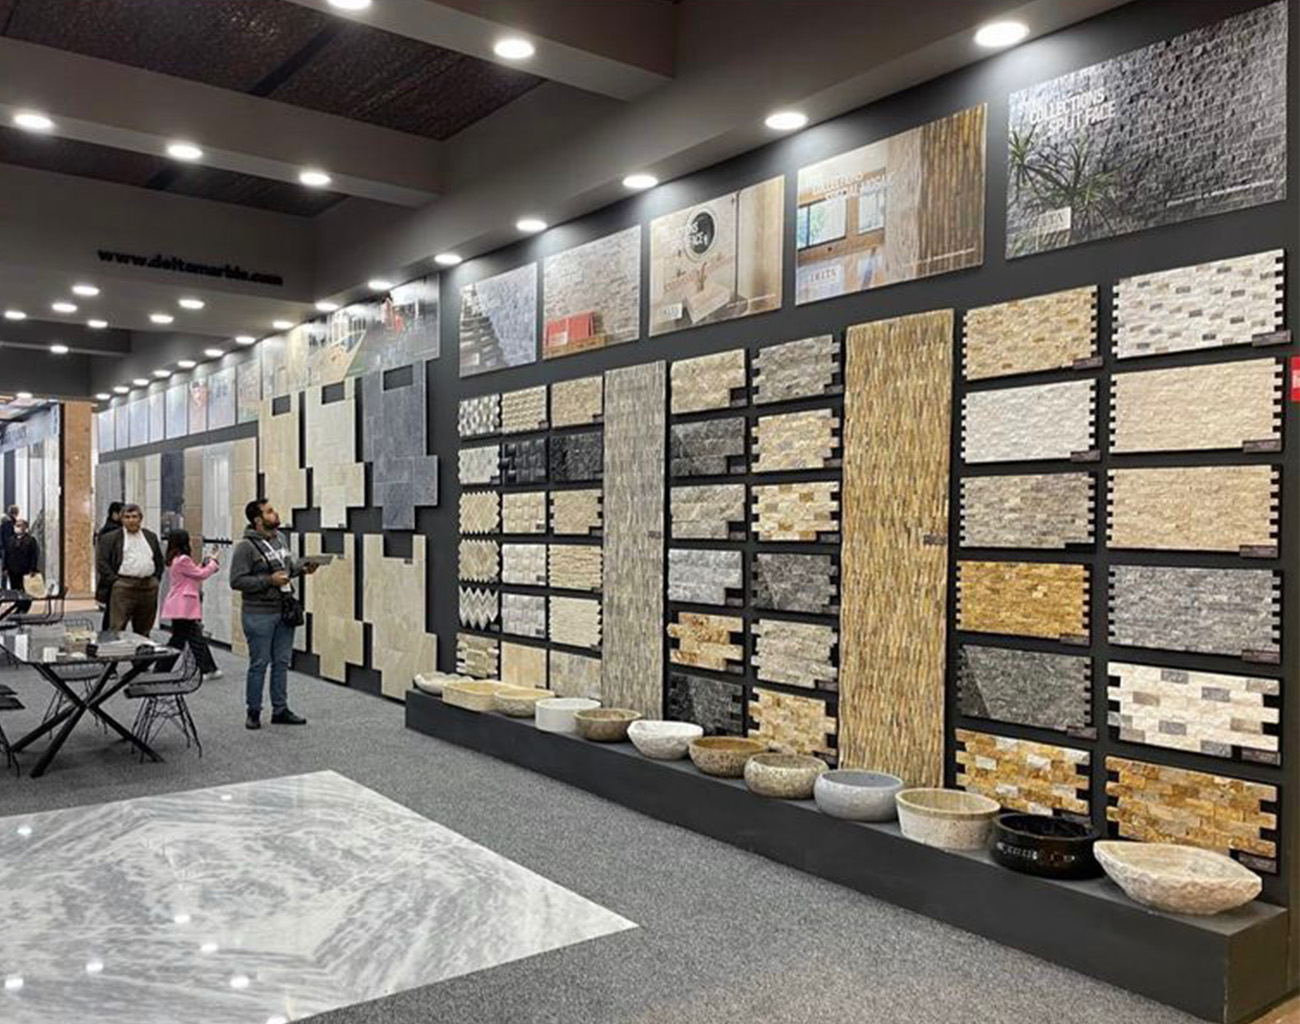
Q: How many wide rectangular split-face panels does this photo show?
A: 12